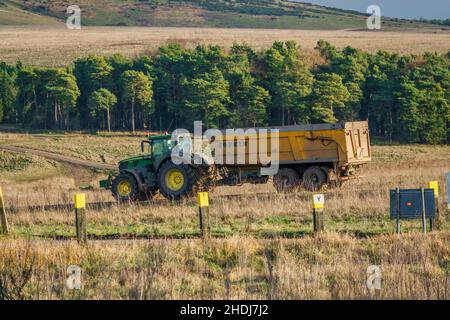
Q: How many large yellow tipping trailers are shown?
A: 1